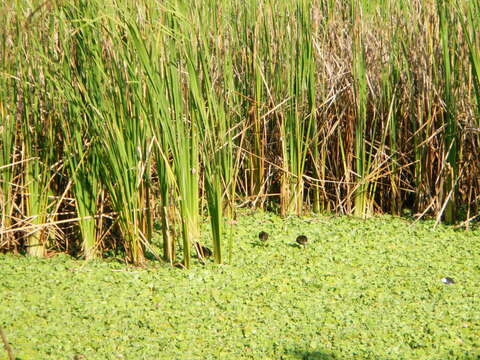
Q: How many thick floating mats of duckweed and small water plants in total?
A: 1